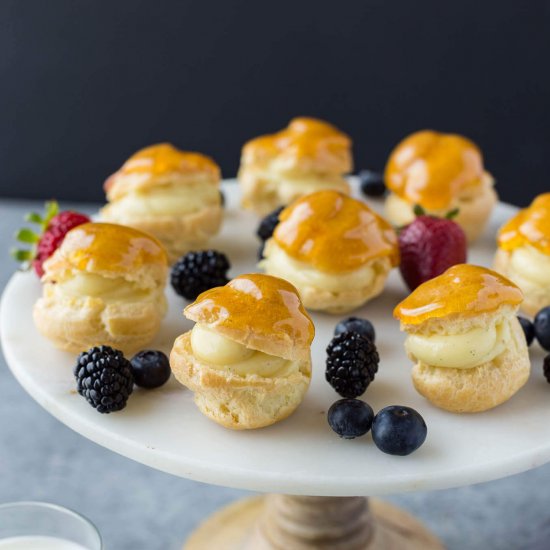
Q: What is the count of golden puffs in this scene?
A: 8